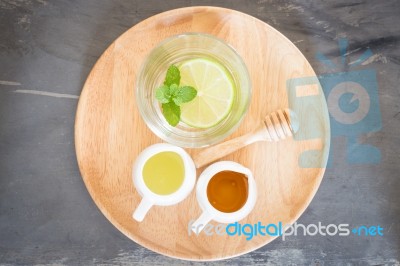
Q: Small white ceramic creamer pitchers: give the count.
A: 2